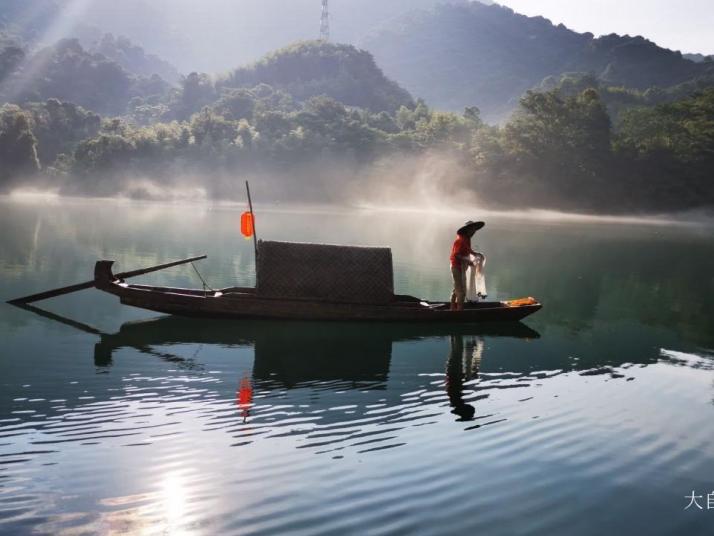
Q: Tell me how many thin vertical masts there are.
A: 1